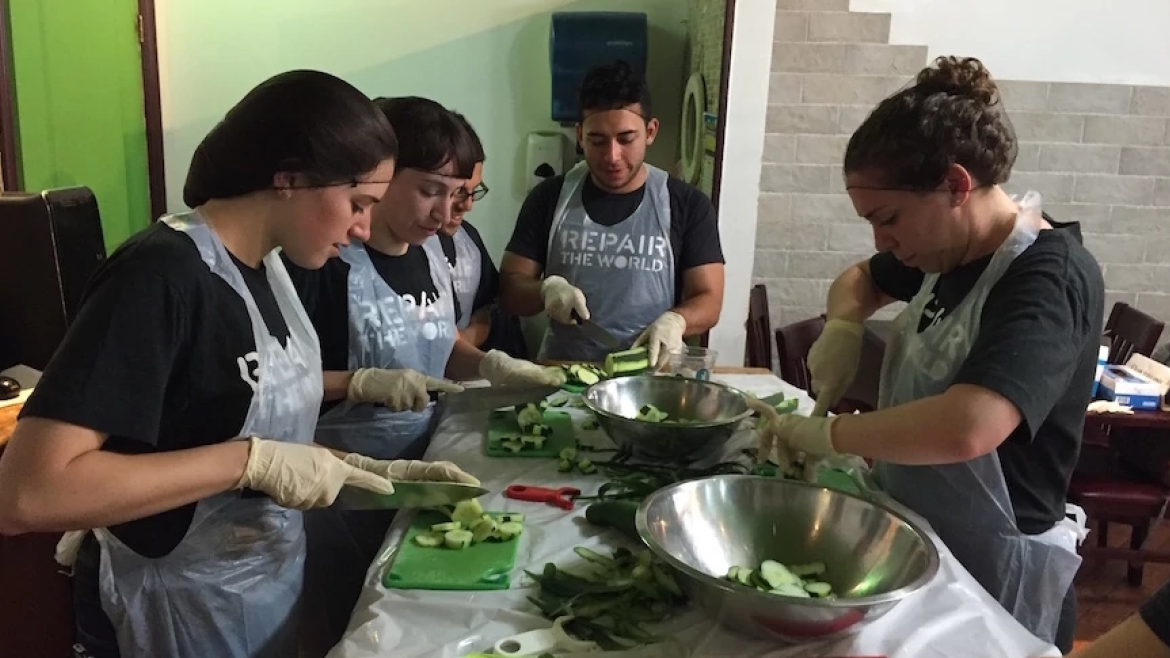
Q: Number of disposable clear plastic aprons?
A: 5